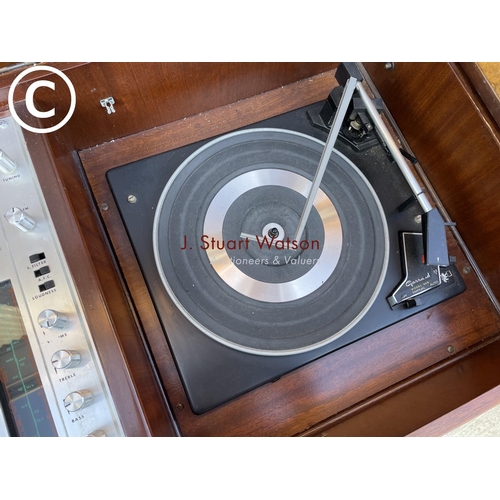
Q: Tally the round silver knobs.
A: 6